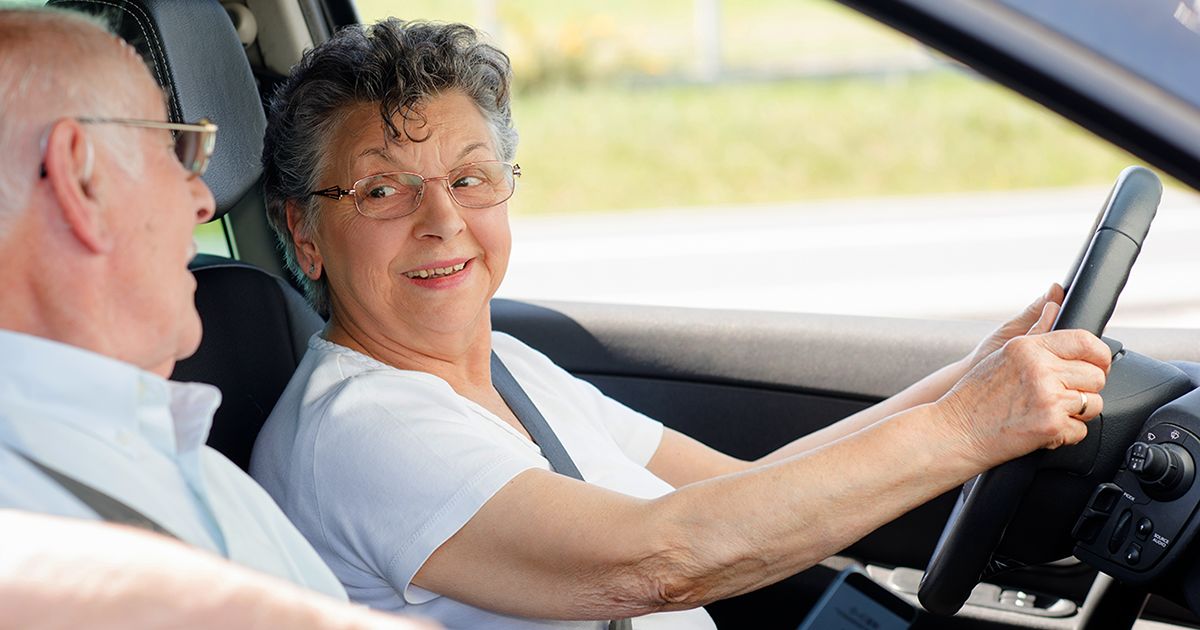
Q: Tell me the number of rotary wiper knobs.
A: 1